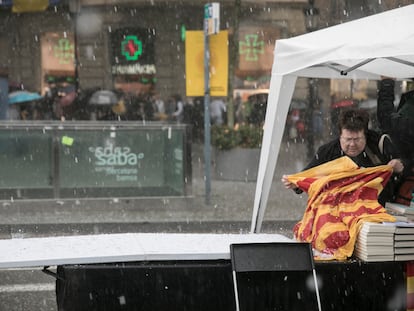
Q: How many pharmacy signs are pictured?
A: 3